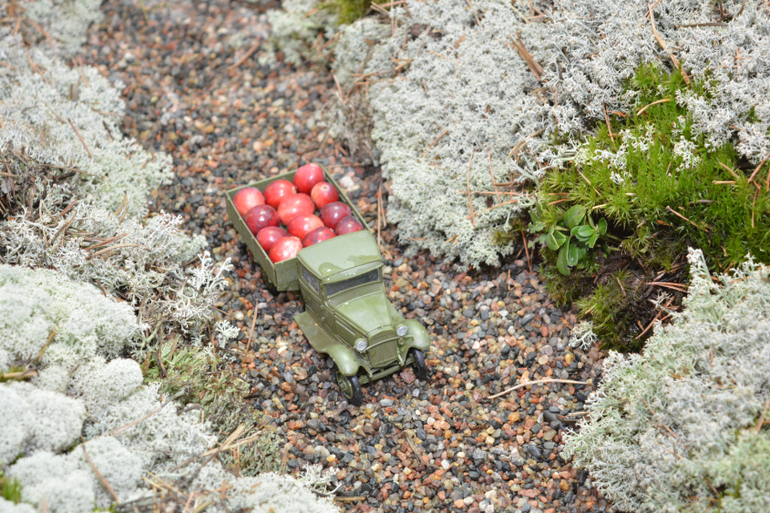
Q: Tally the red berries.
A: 12